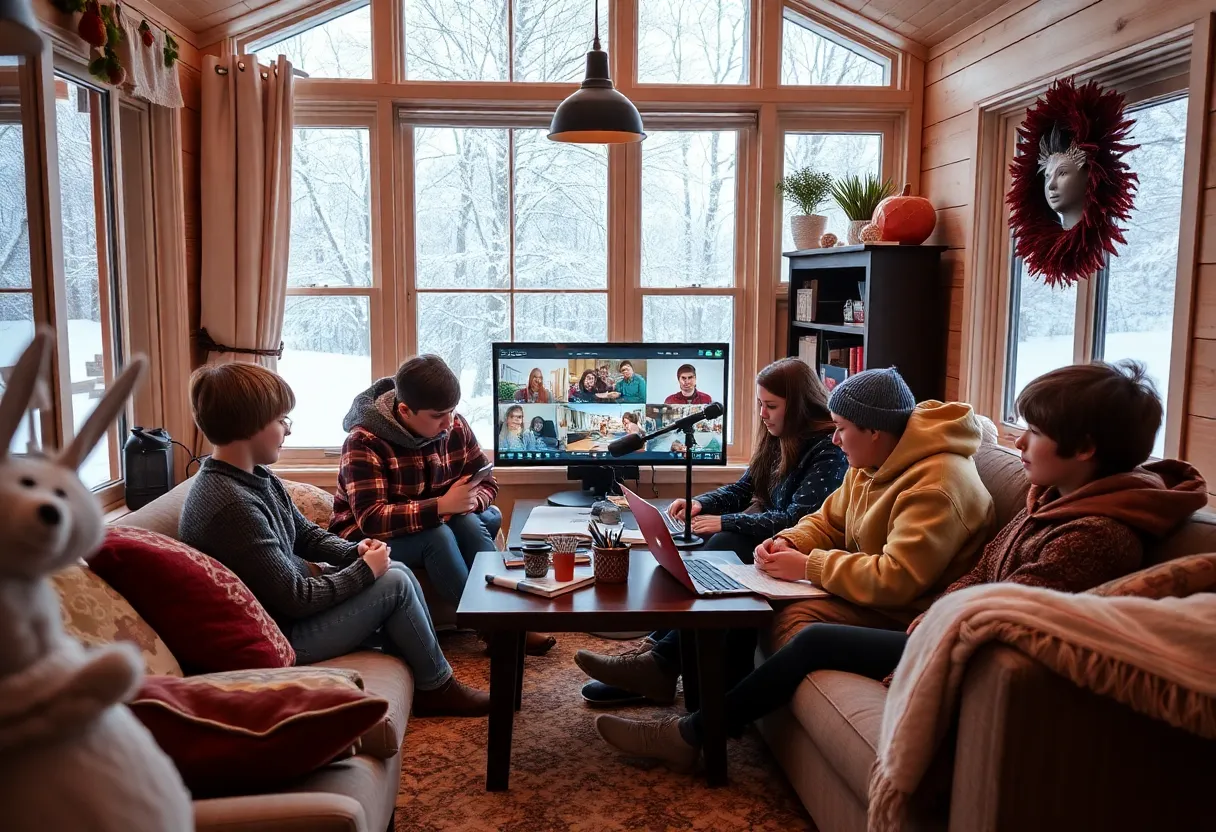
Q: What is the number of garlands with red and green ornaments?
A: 1